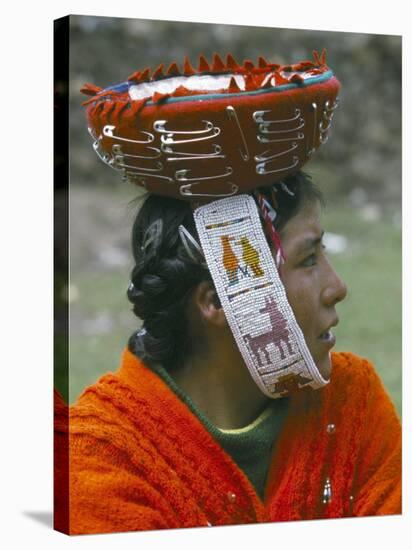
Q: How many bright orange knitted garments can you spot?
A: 1